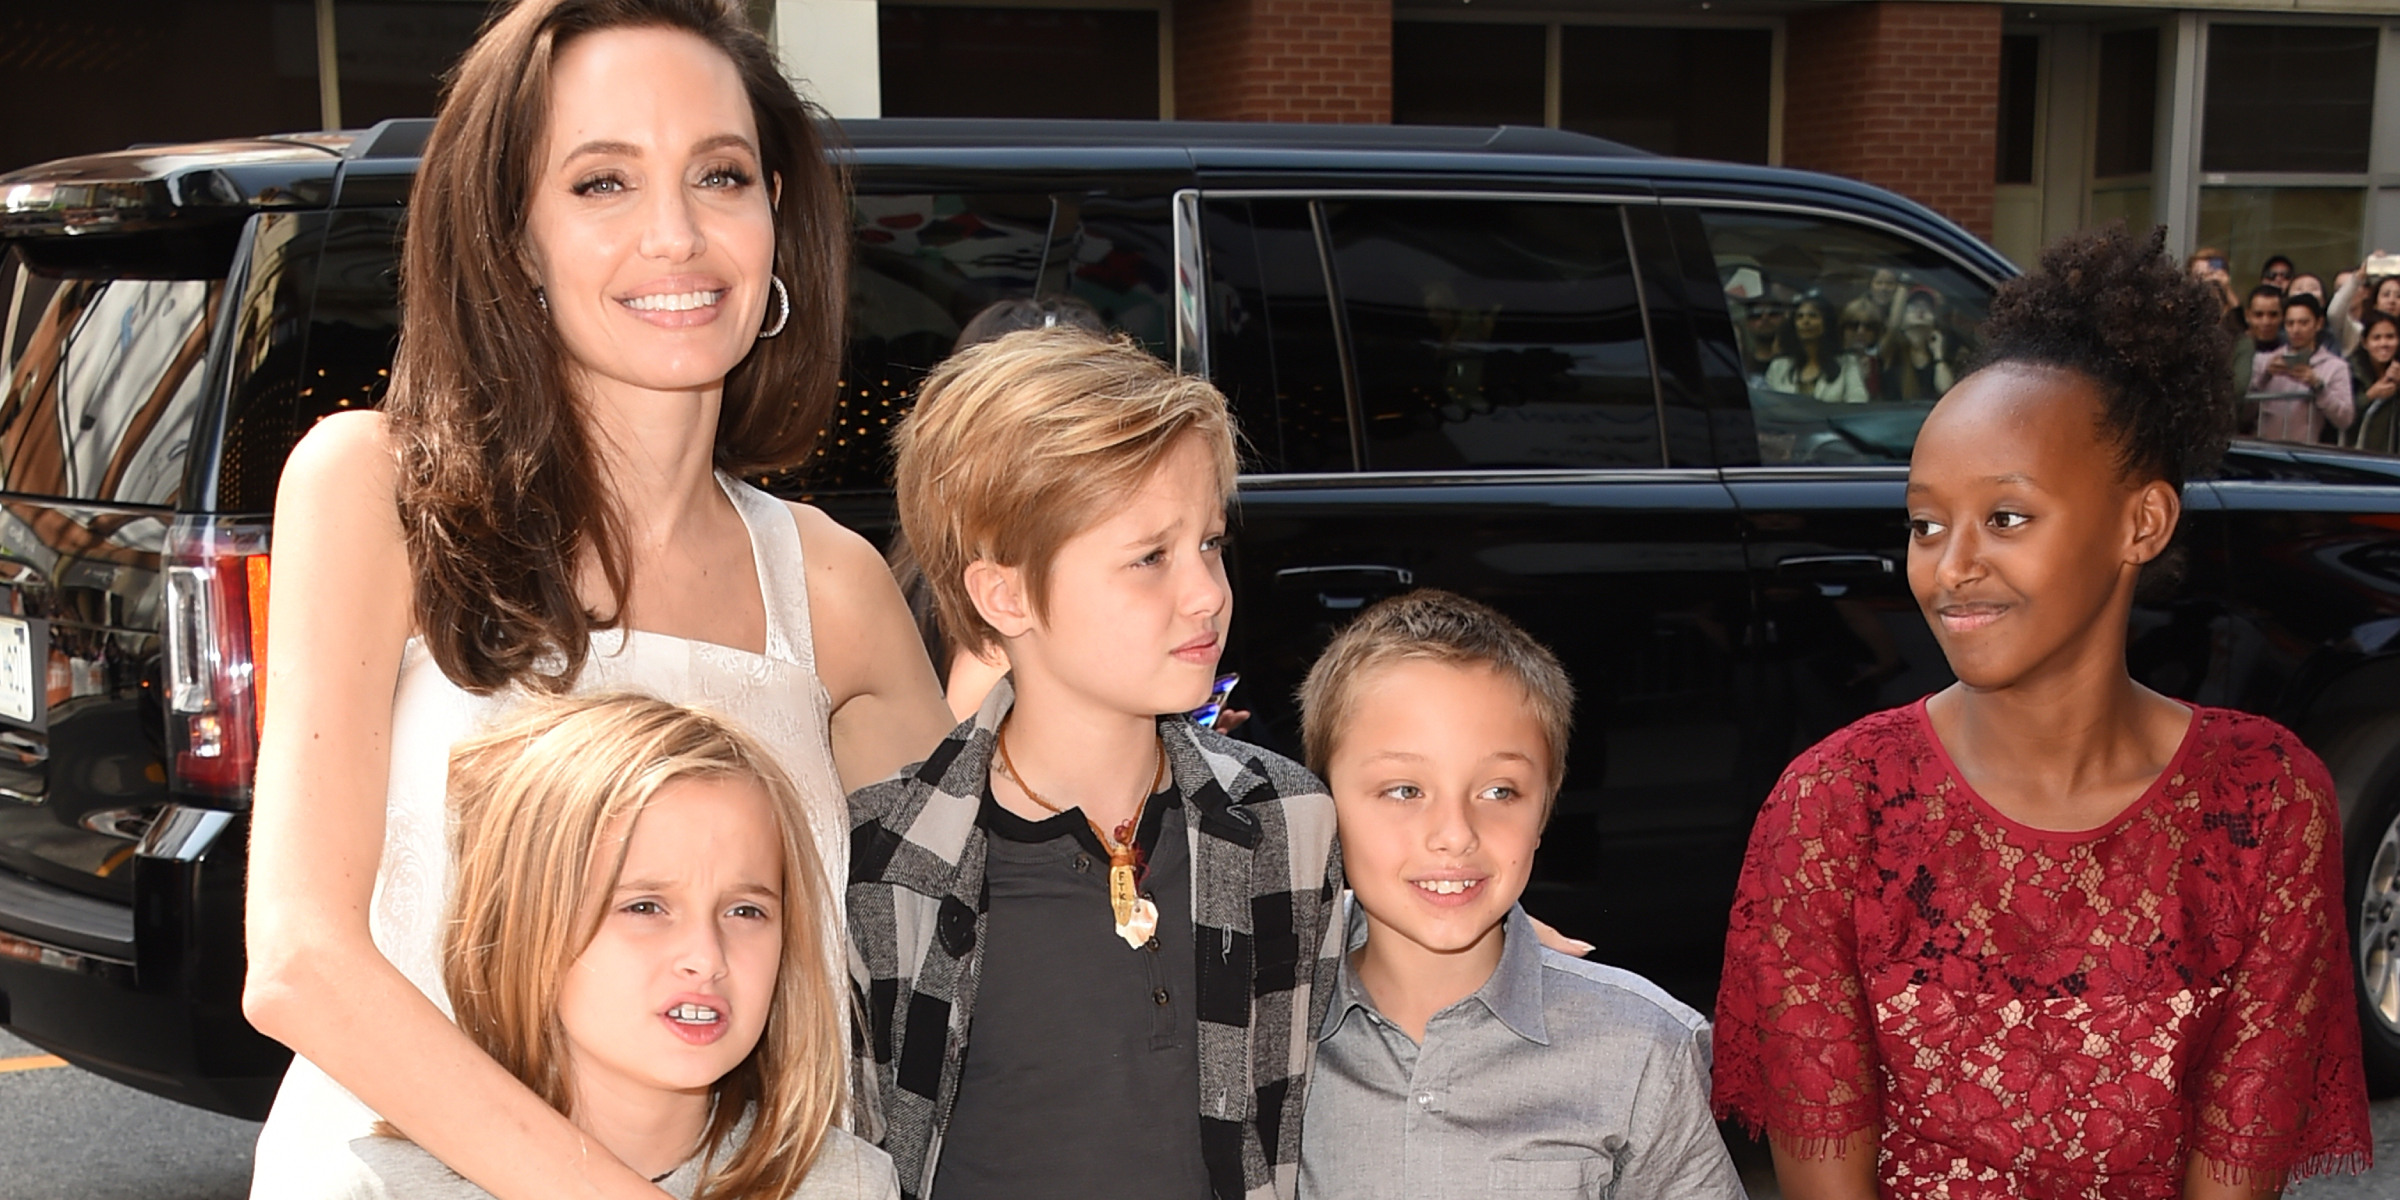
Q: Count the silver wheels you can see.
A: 1